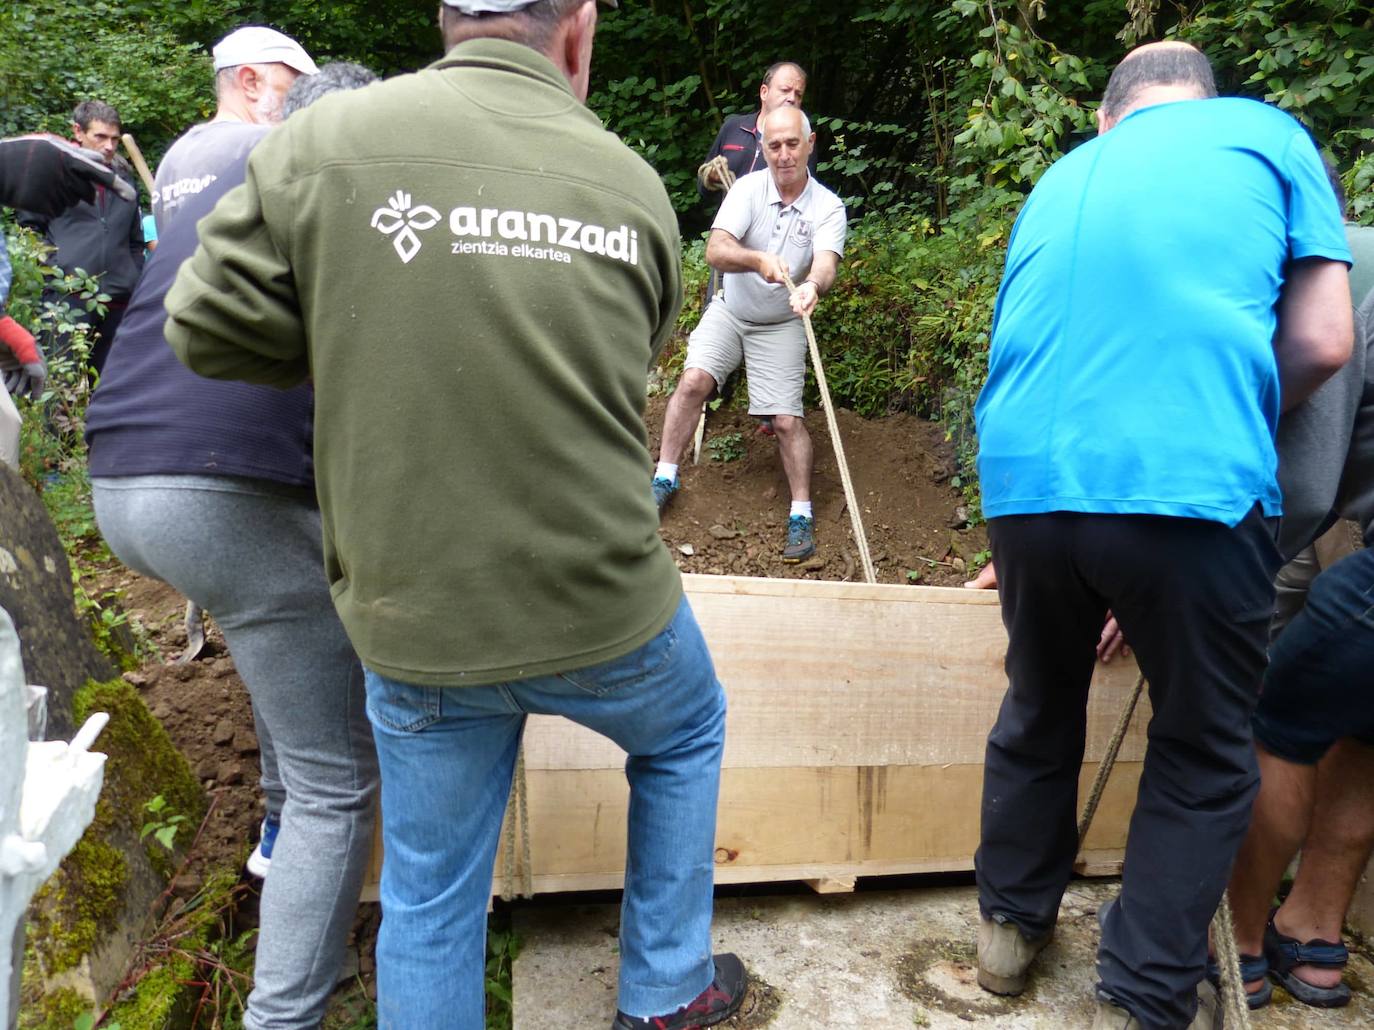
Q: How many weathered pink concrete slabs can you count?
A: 0